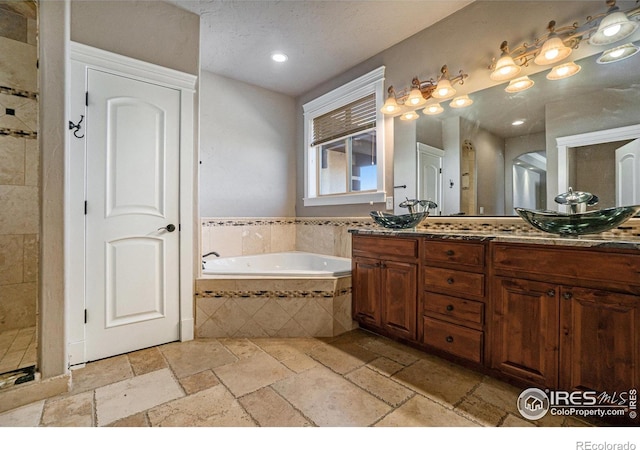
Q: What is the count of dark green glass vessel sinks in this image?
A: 2